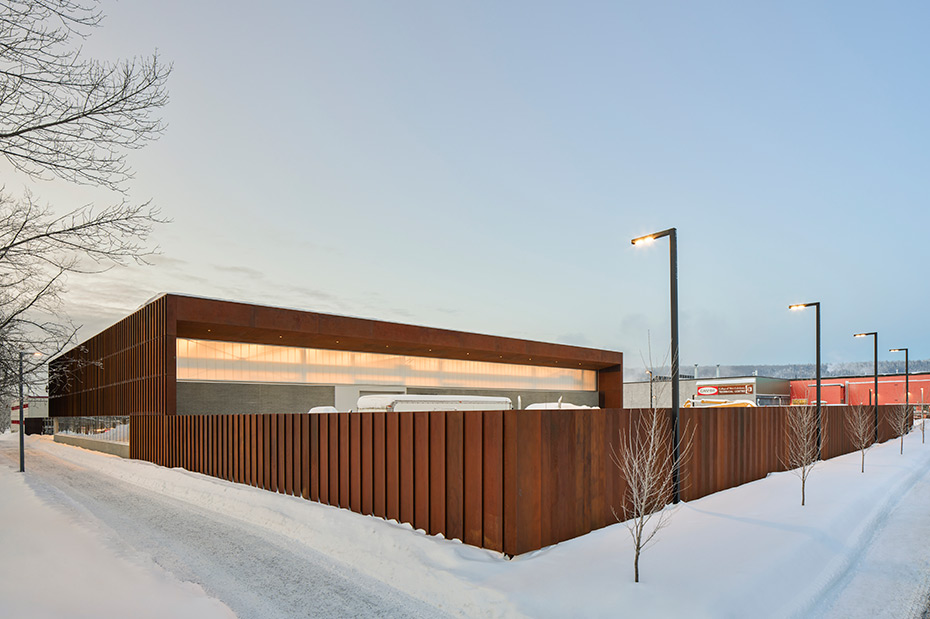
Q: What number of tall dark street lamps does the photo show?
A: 4